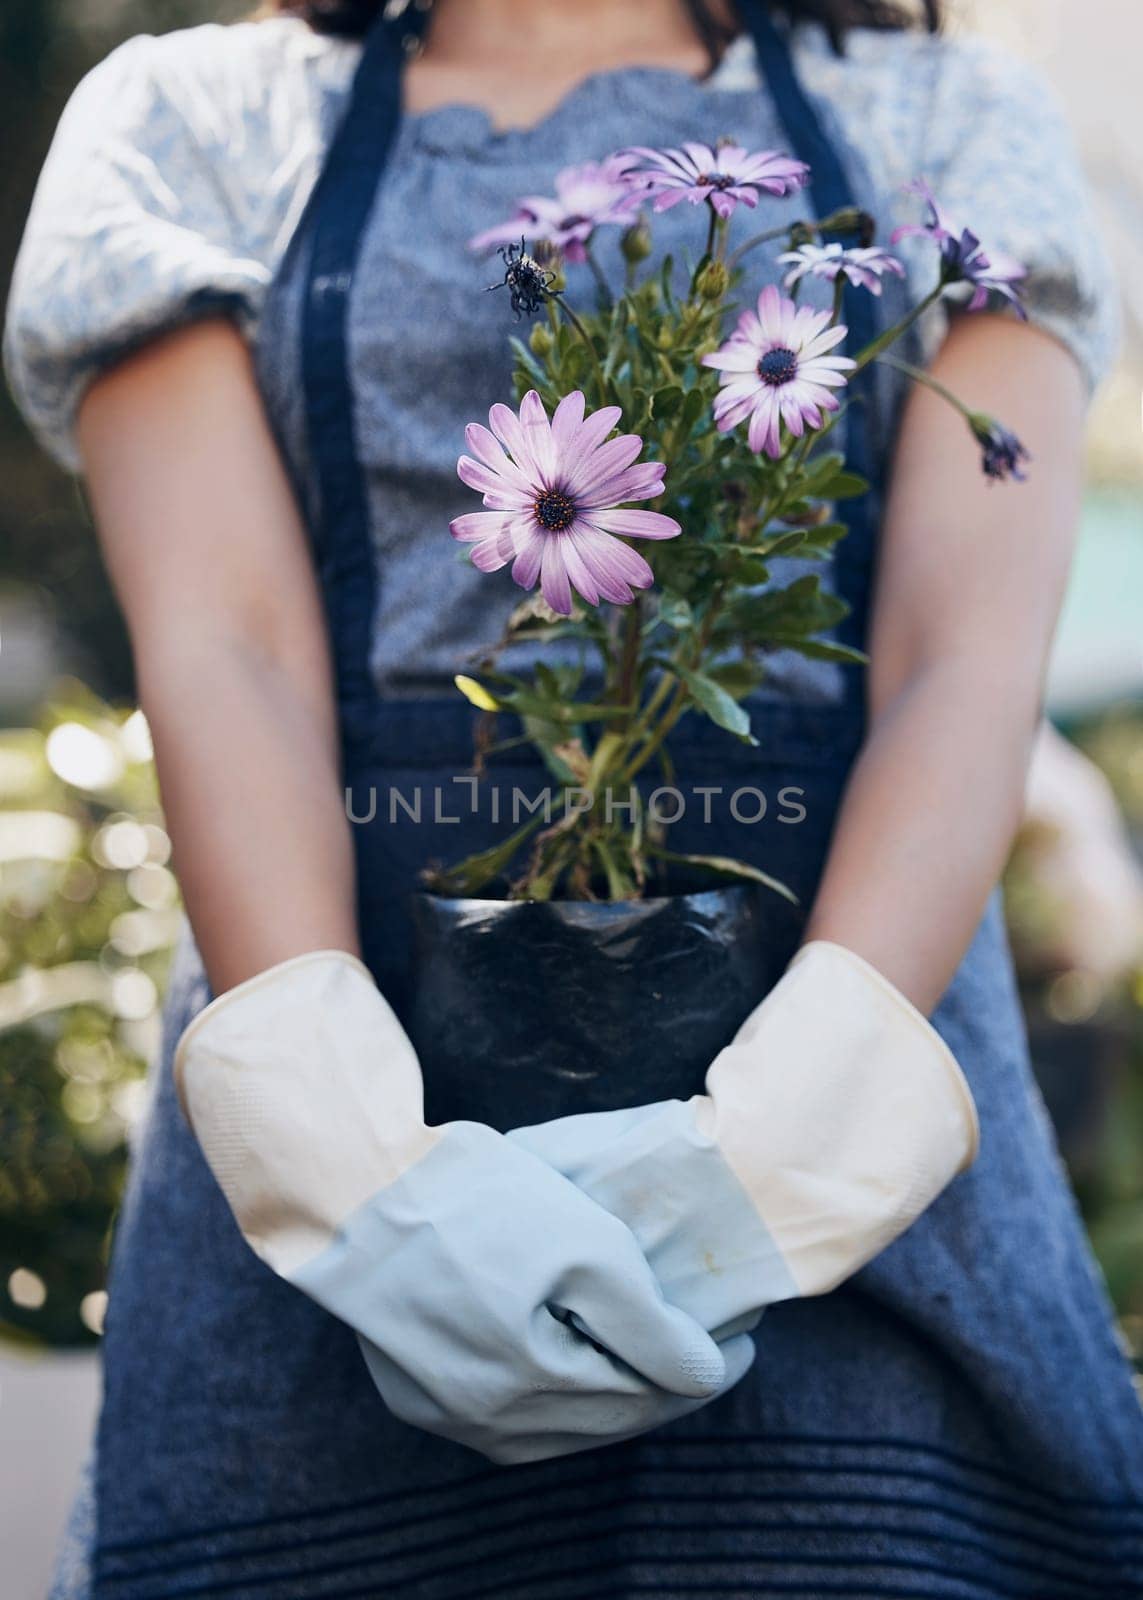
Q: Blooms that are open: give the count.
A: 6